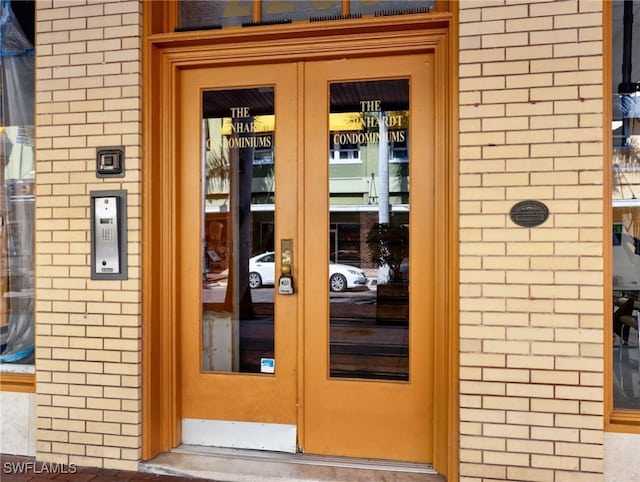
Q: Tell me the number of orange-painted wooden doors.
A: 2